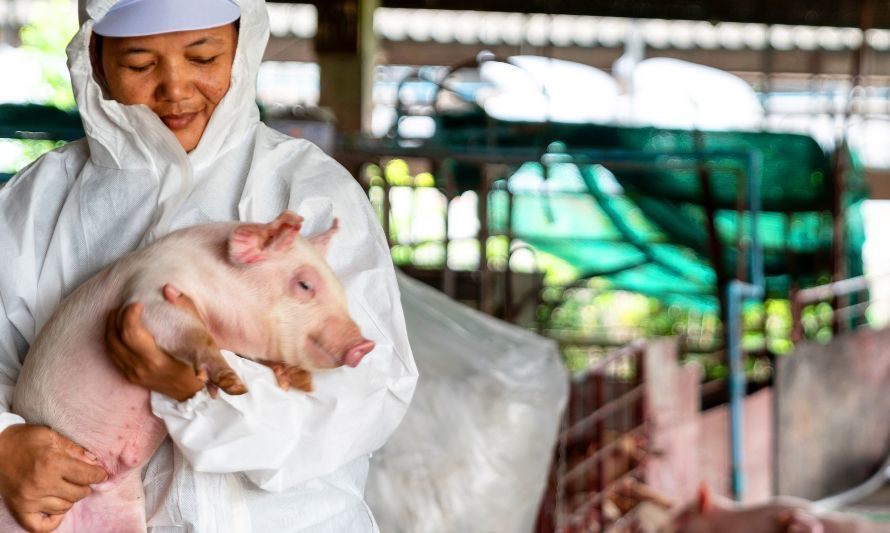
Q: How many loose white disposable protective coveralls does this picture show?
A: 1